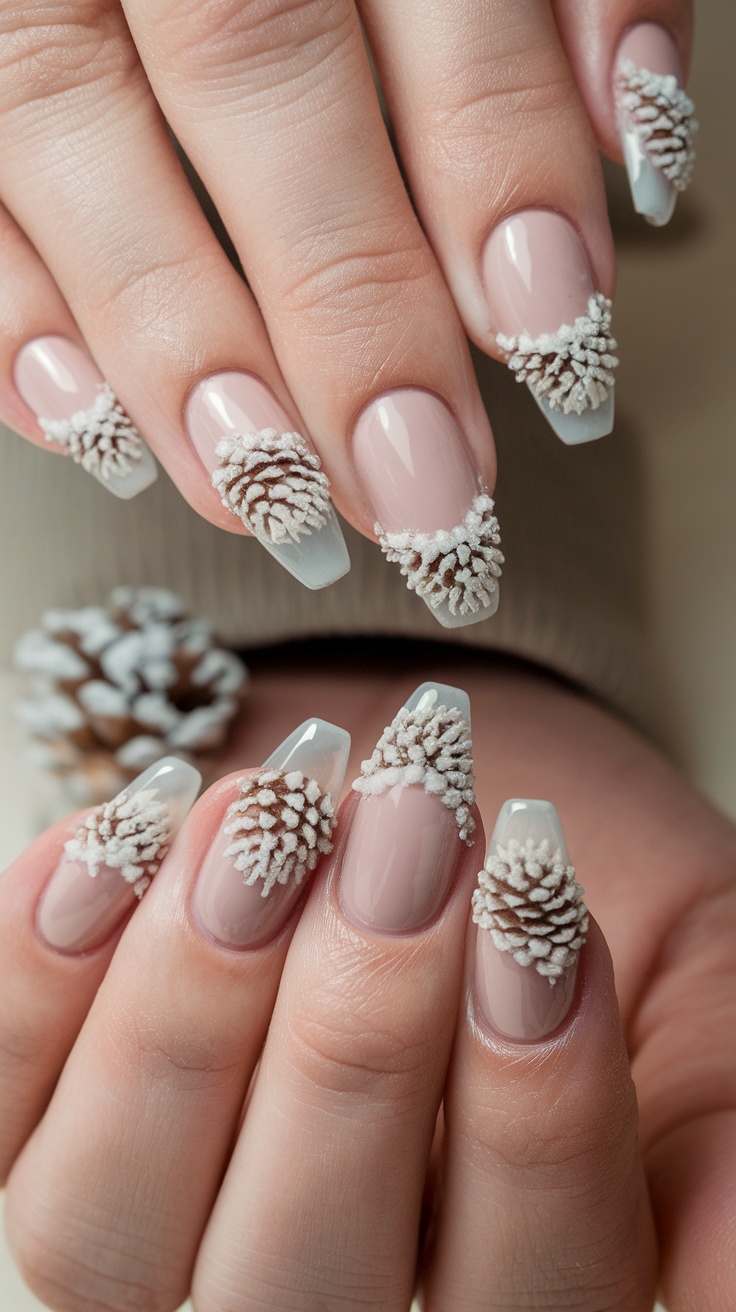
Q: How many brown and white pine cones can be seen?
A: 10